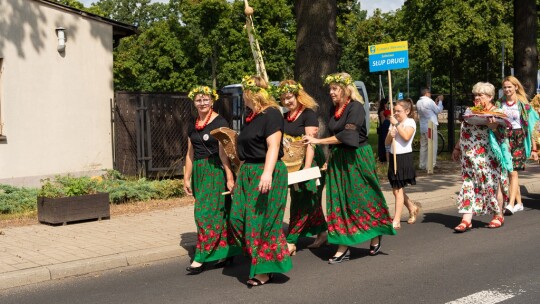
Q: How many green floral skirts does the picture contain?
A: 4